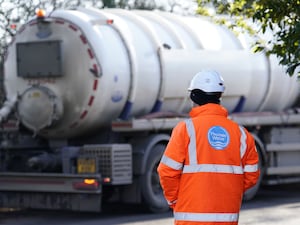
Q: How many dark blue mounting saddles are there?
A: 3